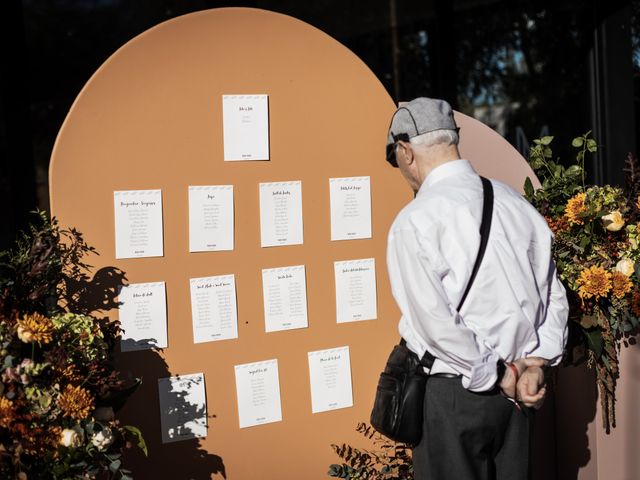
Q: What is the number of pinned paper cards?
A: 12